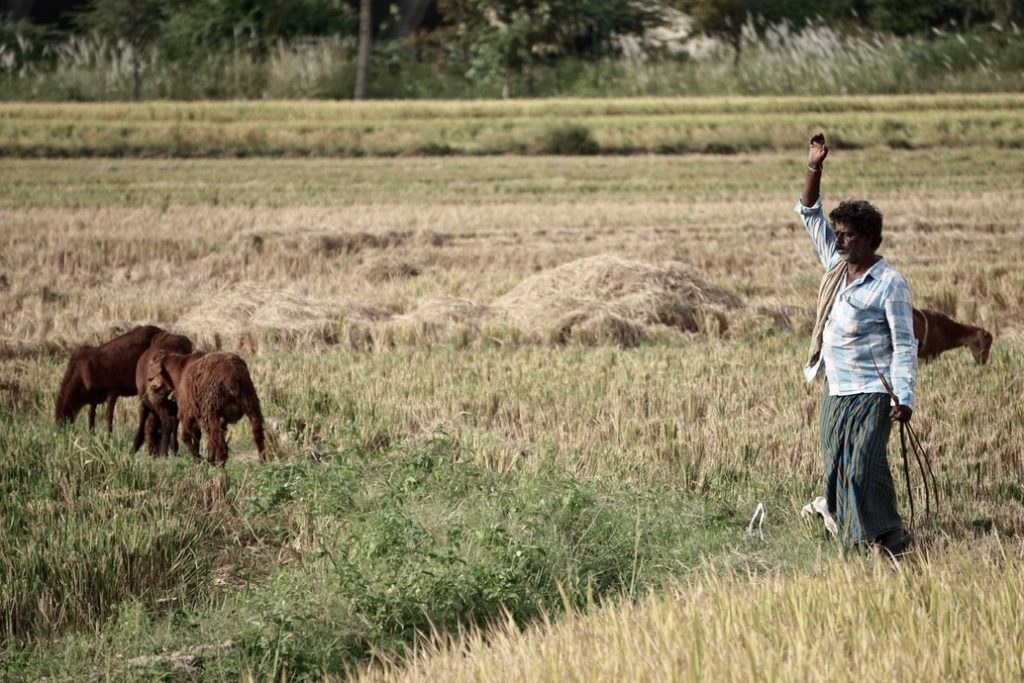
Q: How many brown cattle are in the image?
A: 4